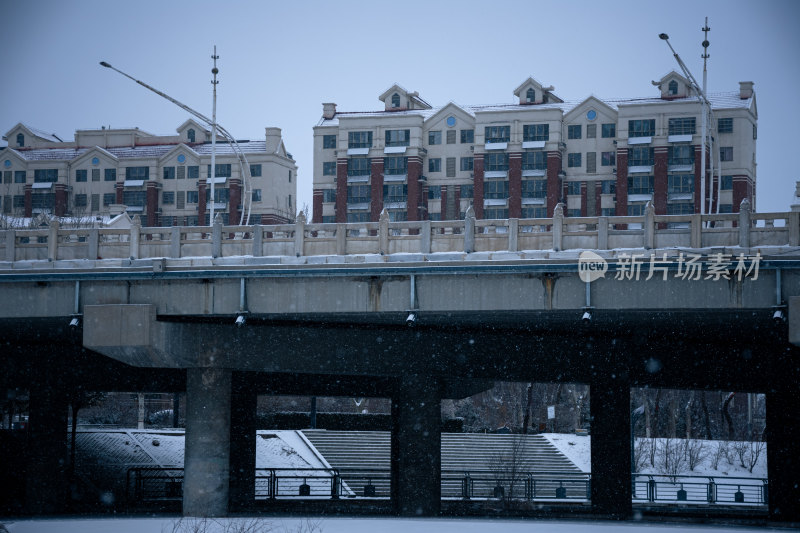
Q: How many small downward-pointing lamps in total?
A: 5